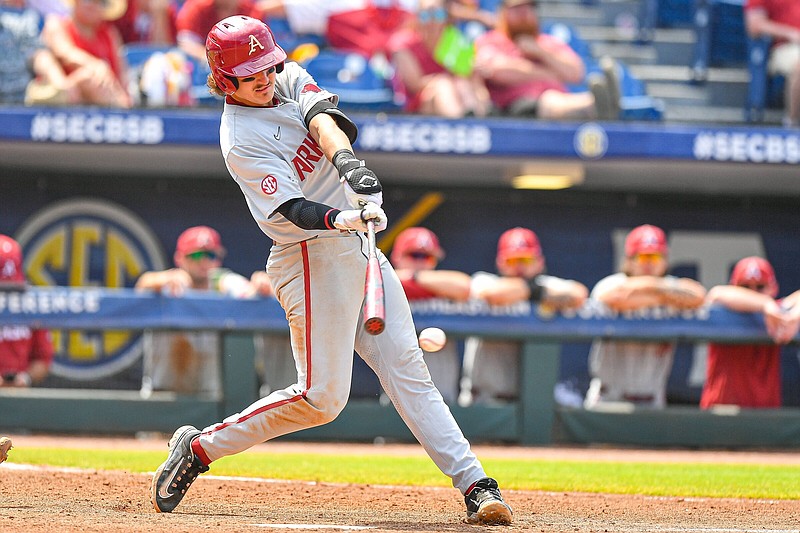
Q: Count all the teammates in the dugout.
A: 6